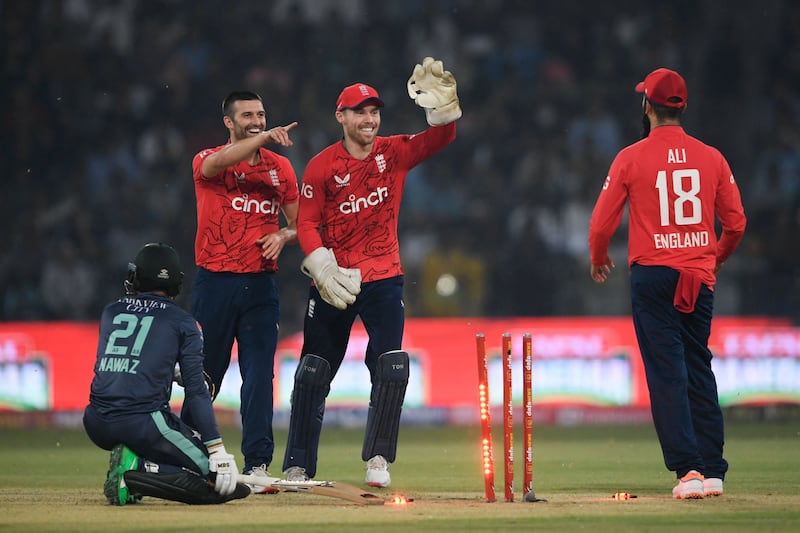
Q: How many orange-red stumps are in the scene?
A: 3